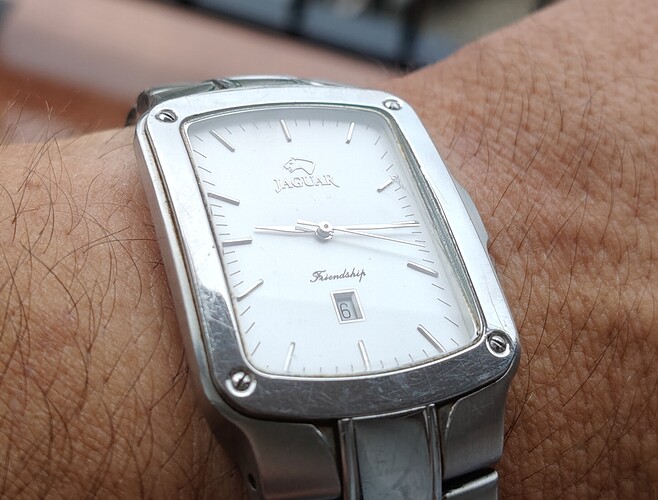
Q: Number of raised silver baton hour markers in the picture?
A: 12